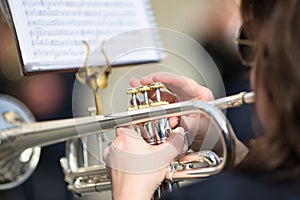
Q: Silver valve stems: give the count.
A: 3